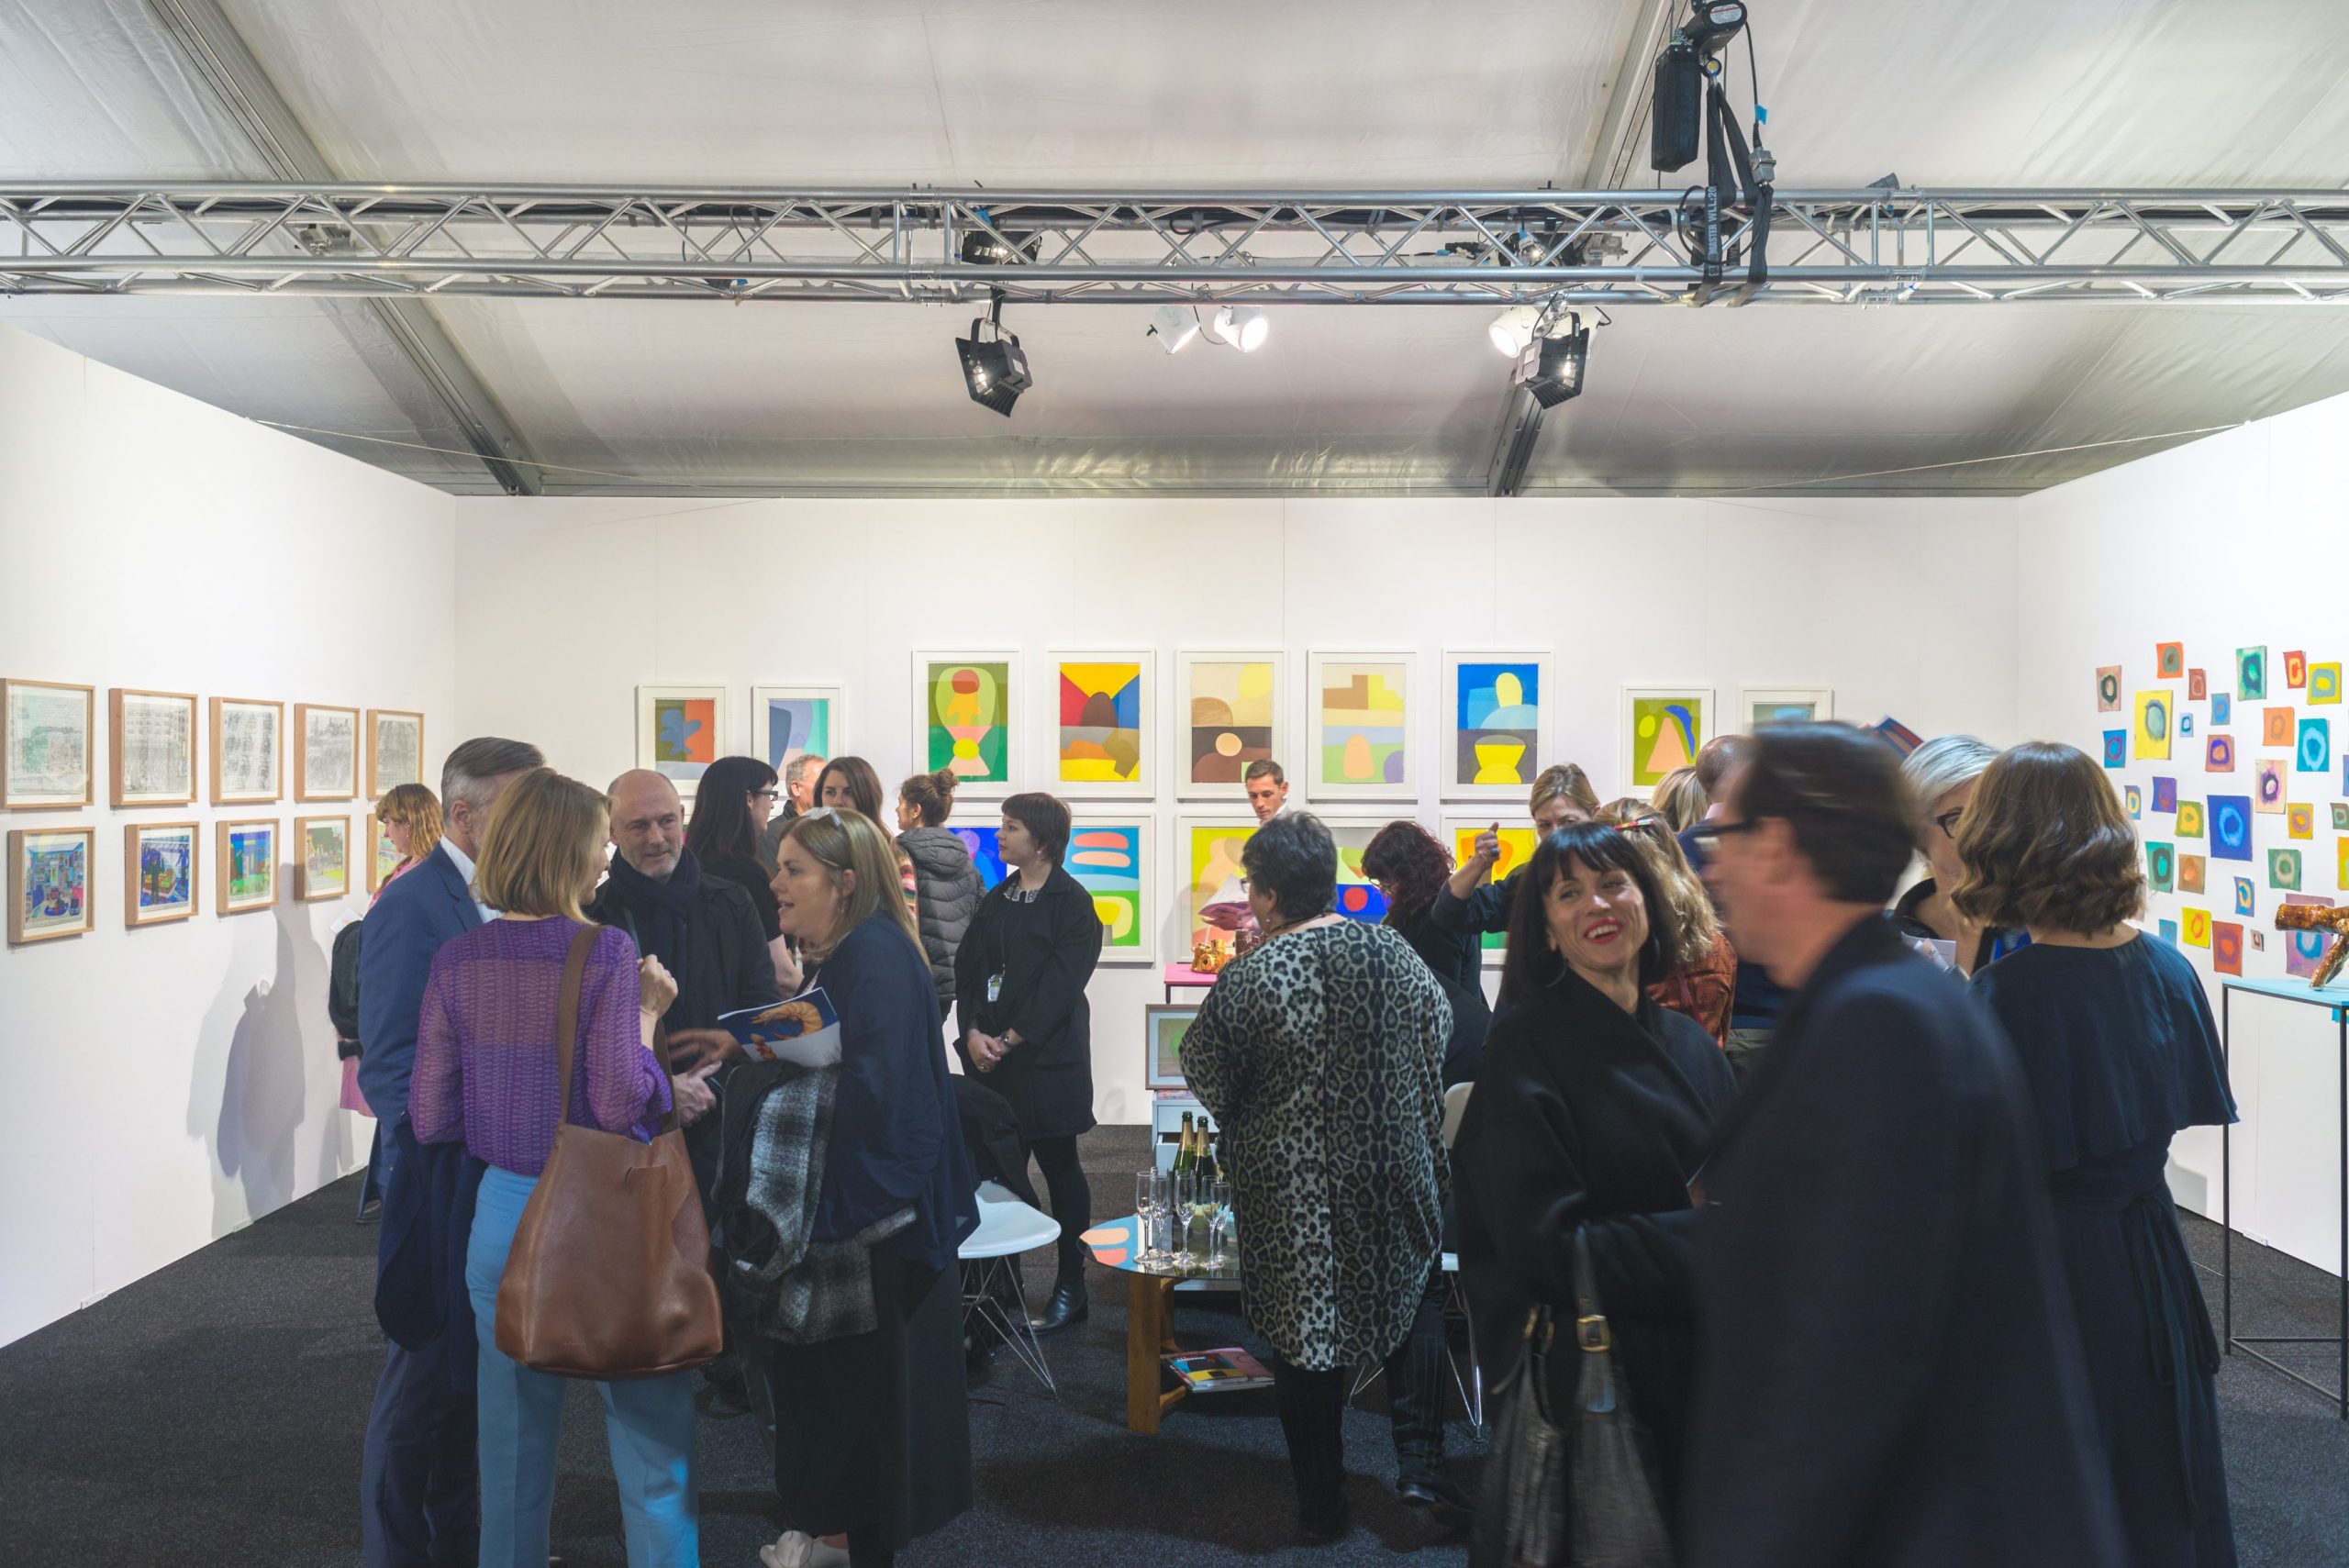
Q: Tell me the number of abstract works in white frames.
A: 14